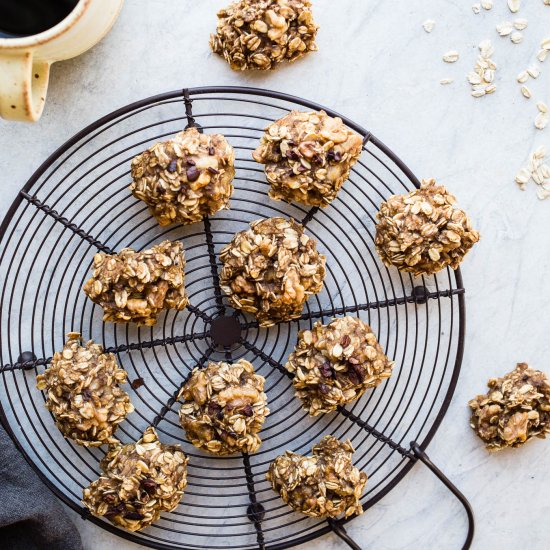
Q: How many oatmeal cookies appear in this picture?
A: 12